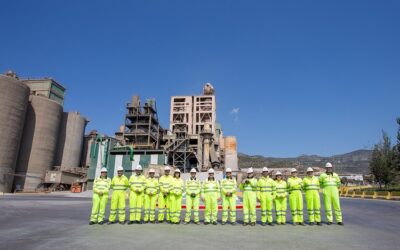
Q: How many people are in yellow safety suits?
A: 15